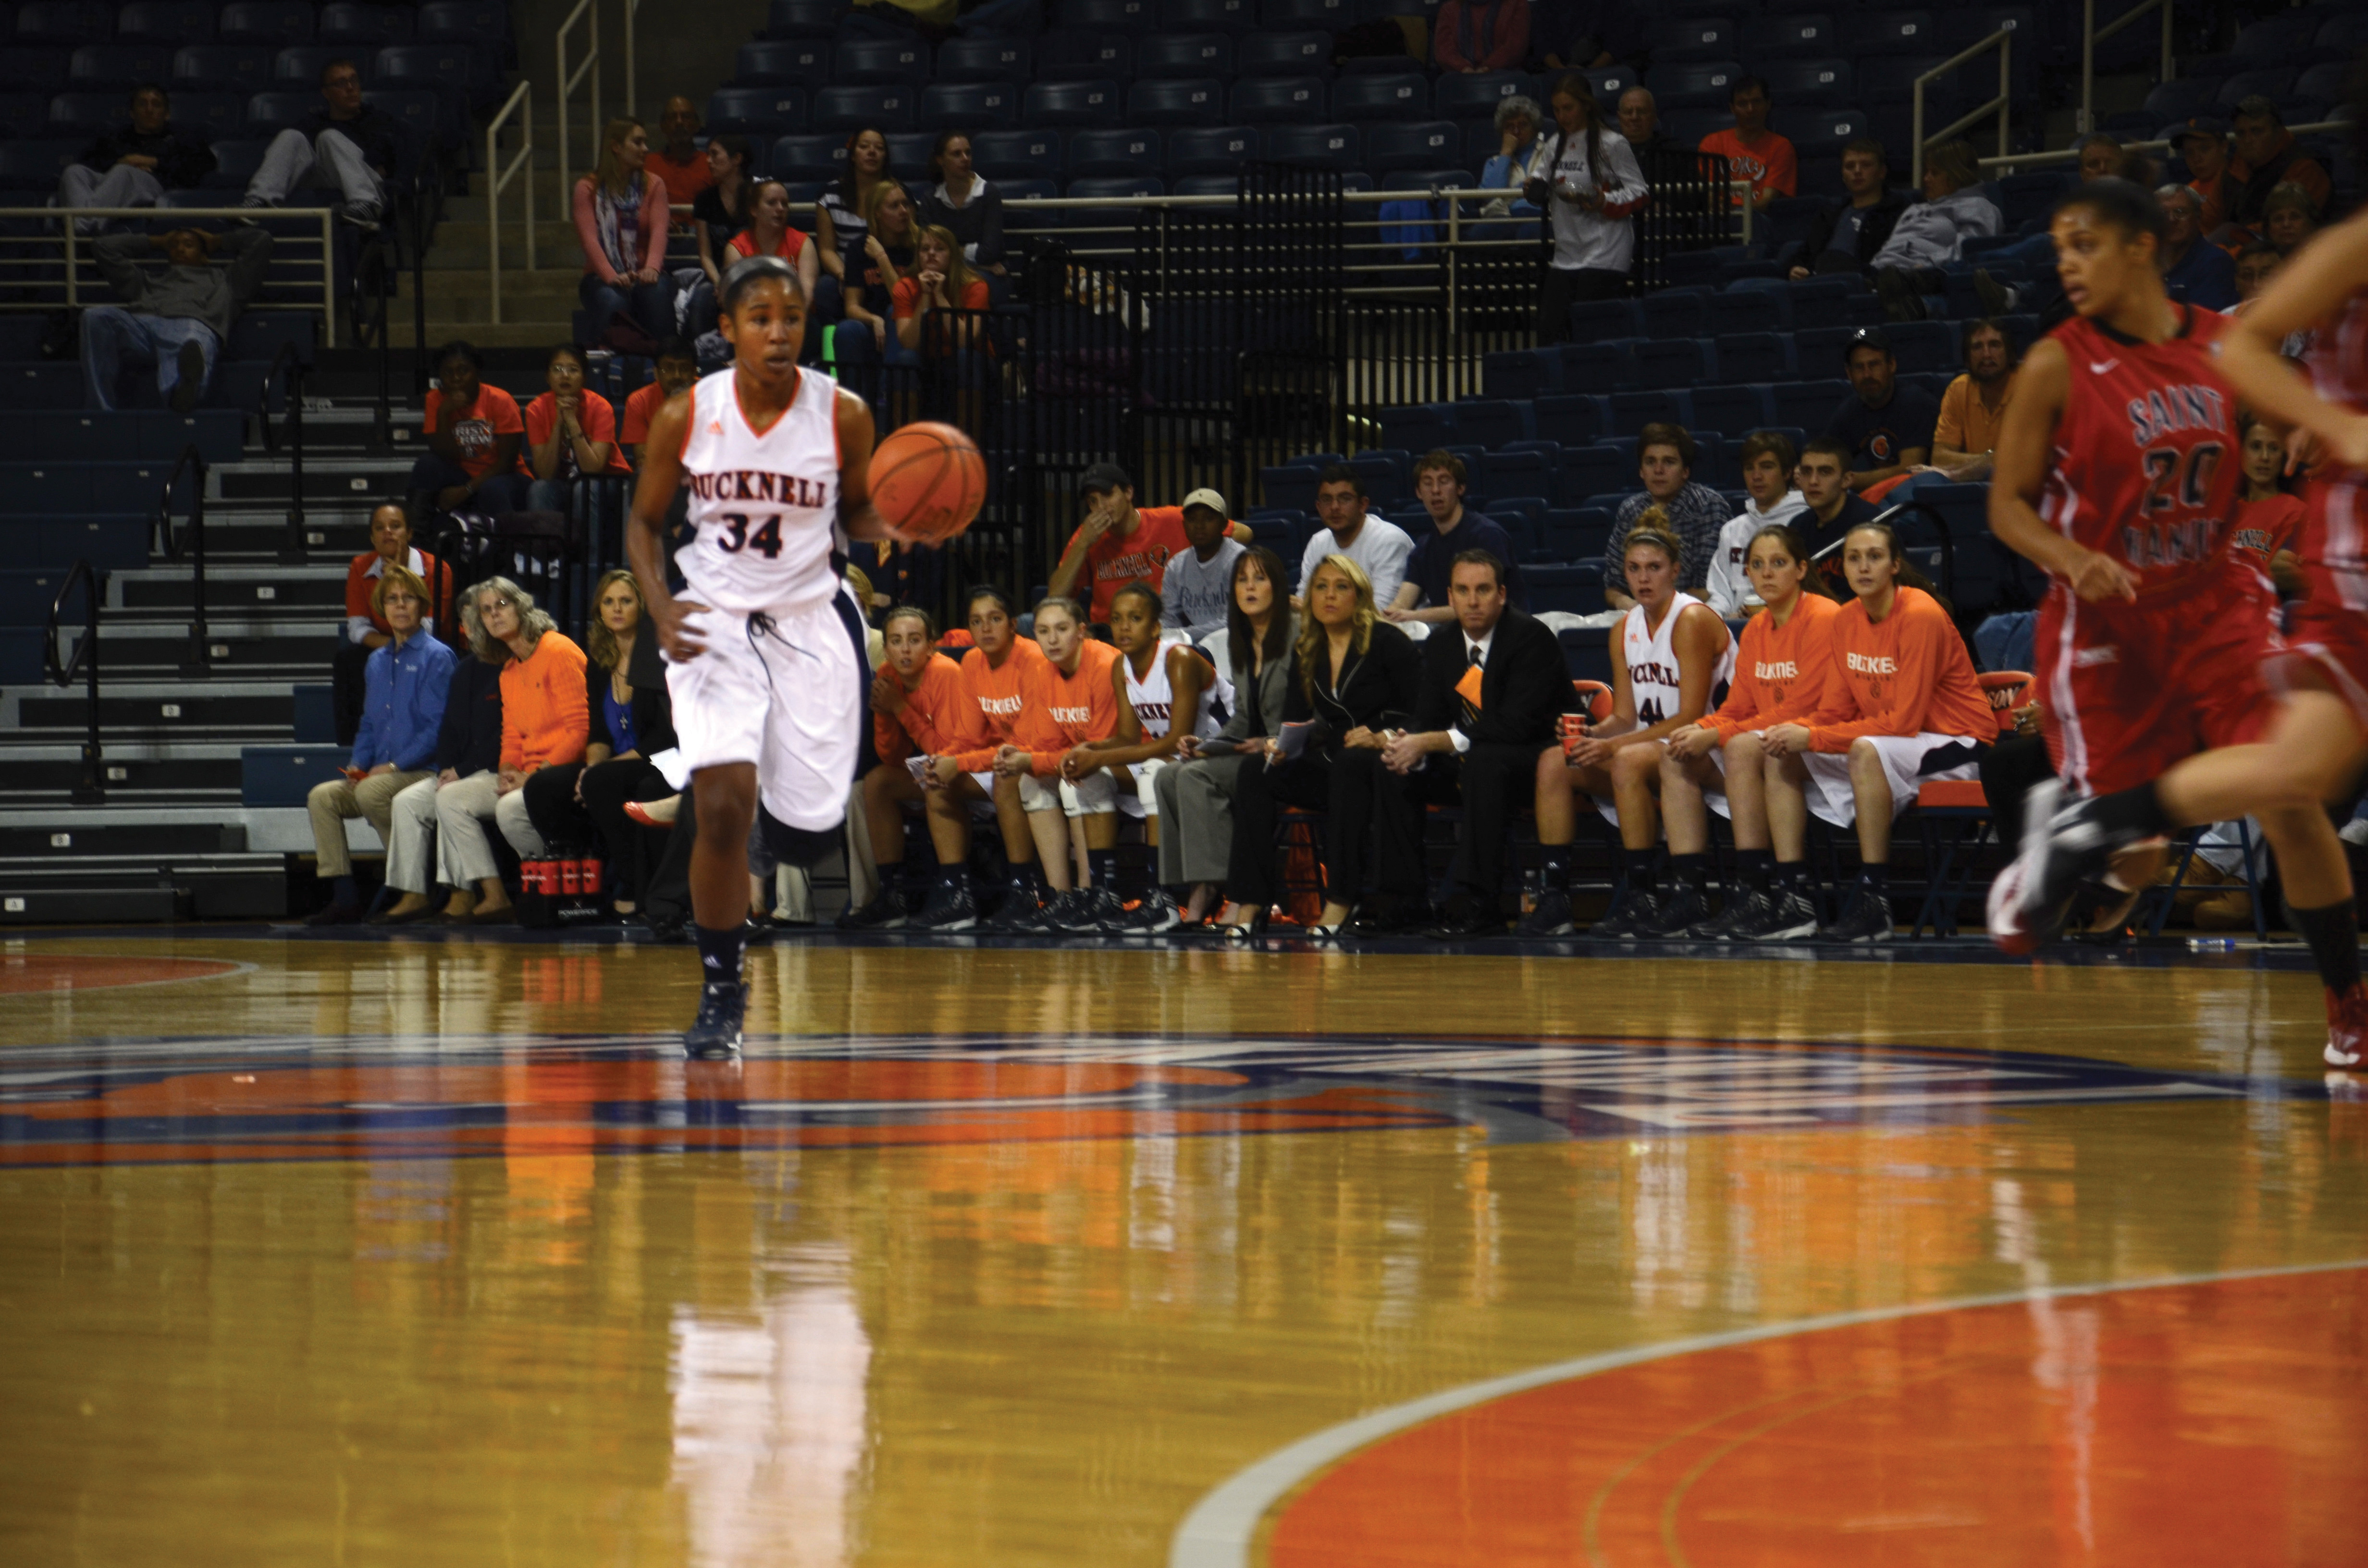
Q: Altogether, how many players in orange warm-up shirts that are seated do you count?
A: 5